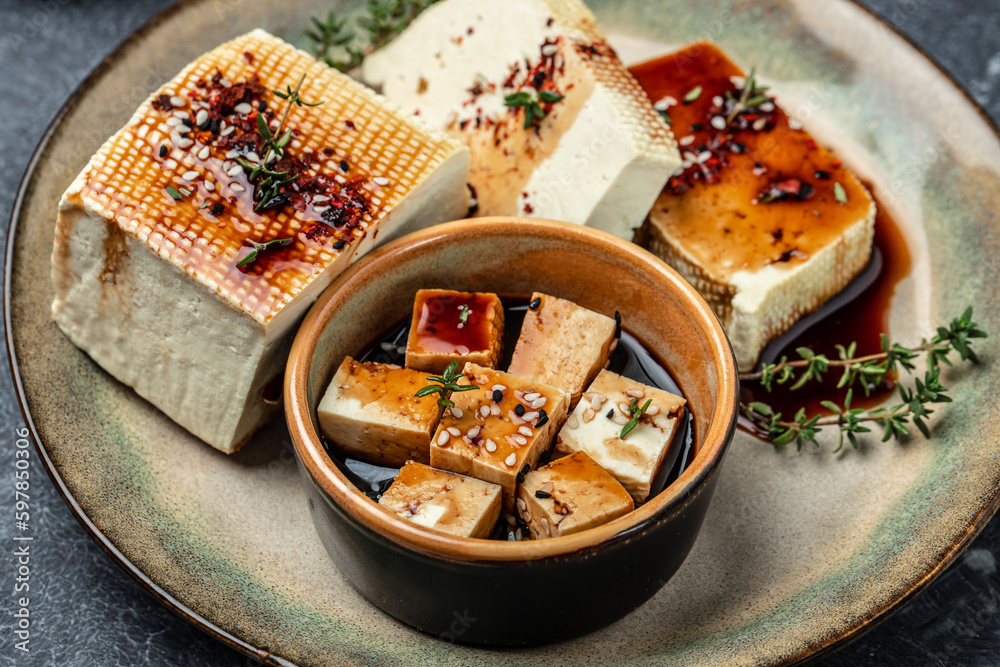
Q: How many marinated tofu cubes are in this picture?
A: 7